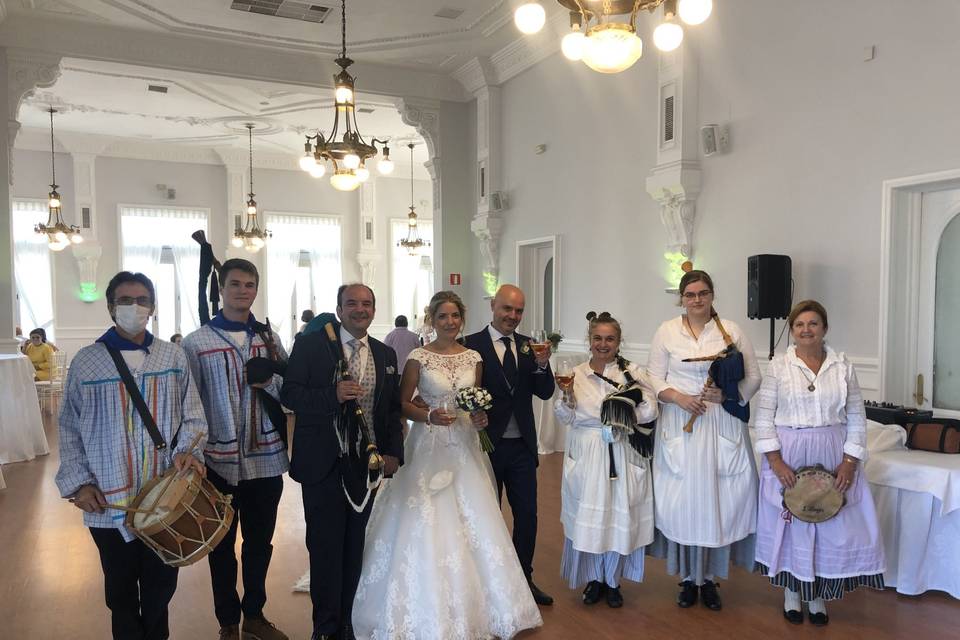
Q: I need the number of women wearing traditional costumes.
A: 3